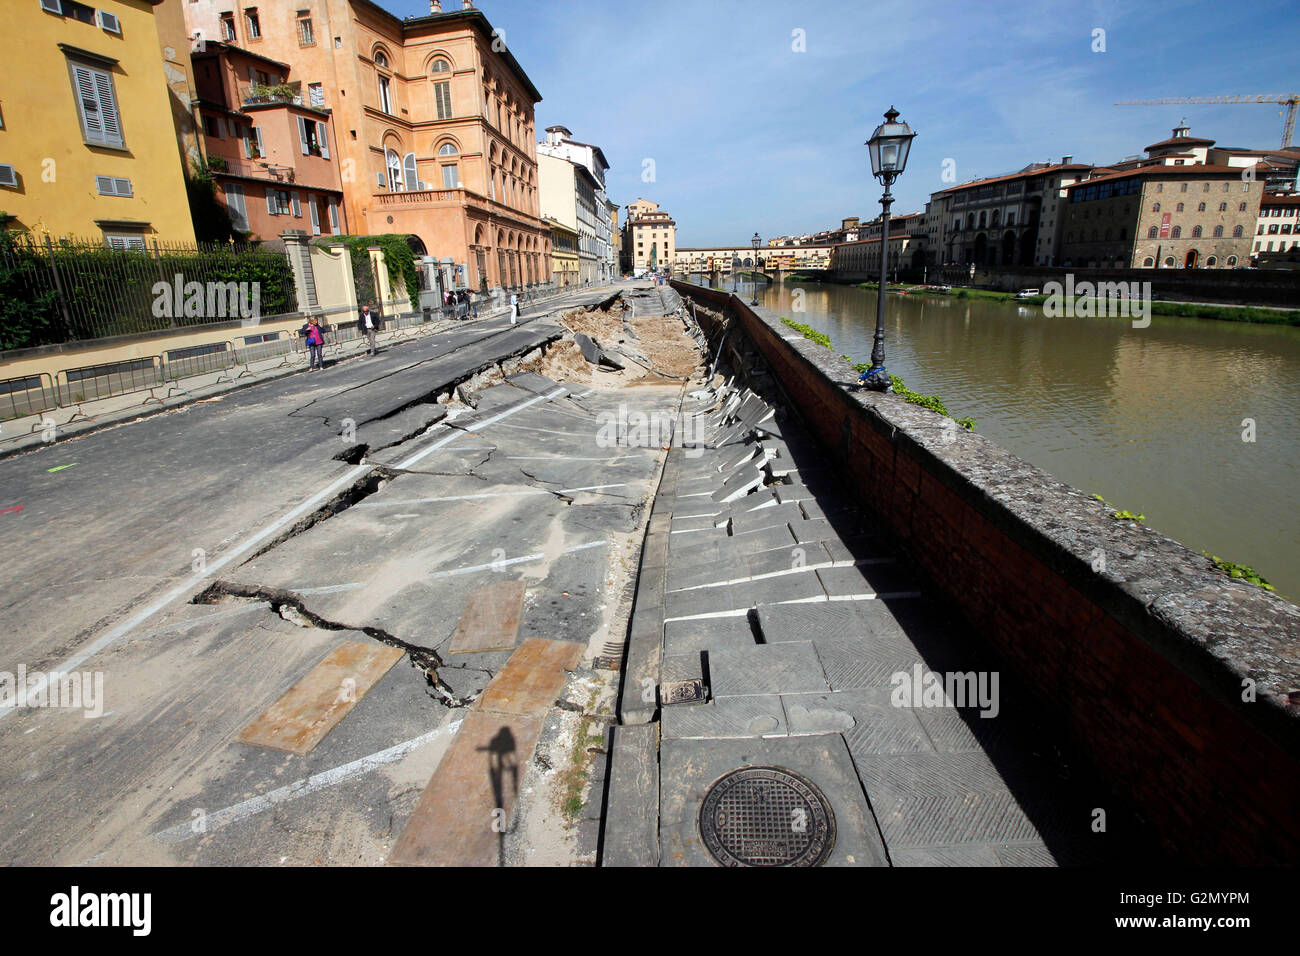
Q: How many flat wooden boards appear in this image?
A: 4